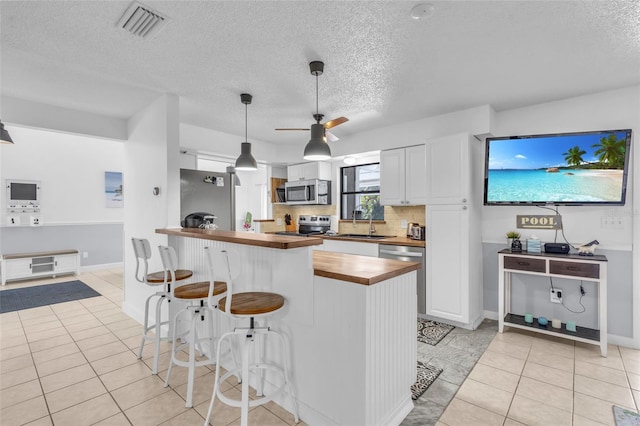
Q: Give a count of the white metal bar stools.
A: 3